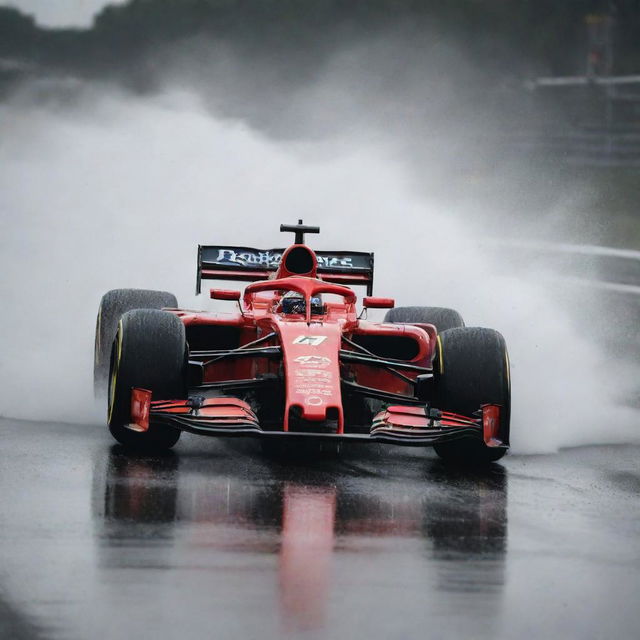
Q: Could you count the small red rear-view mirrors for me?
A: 2